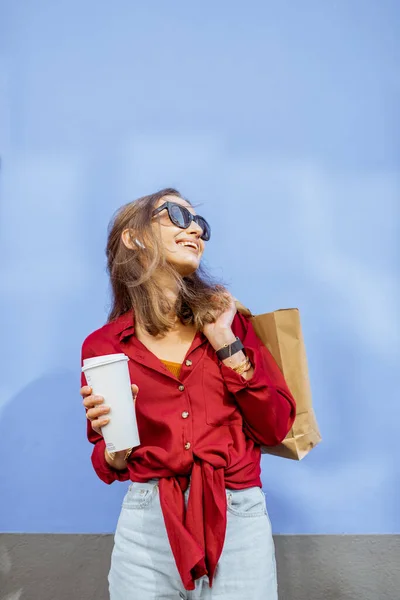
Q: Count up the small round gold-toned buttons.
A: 4